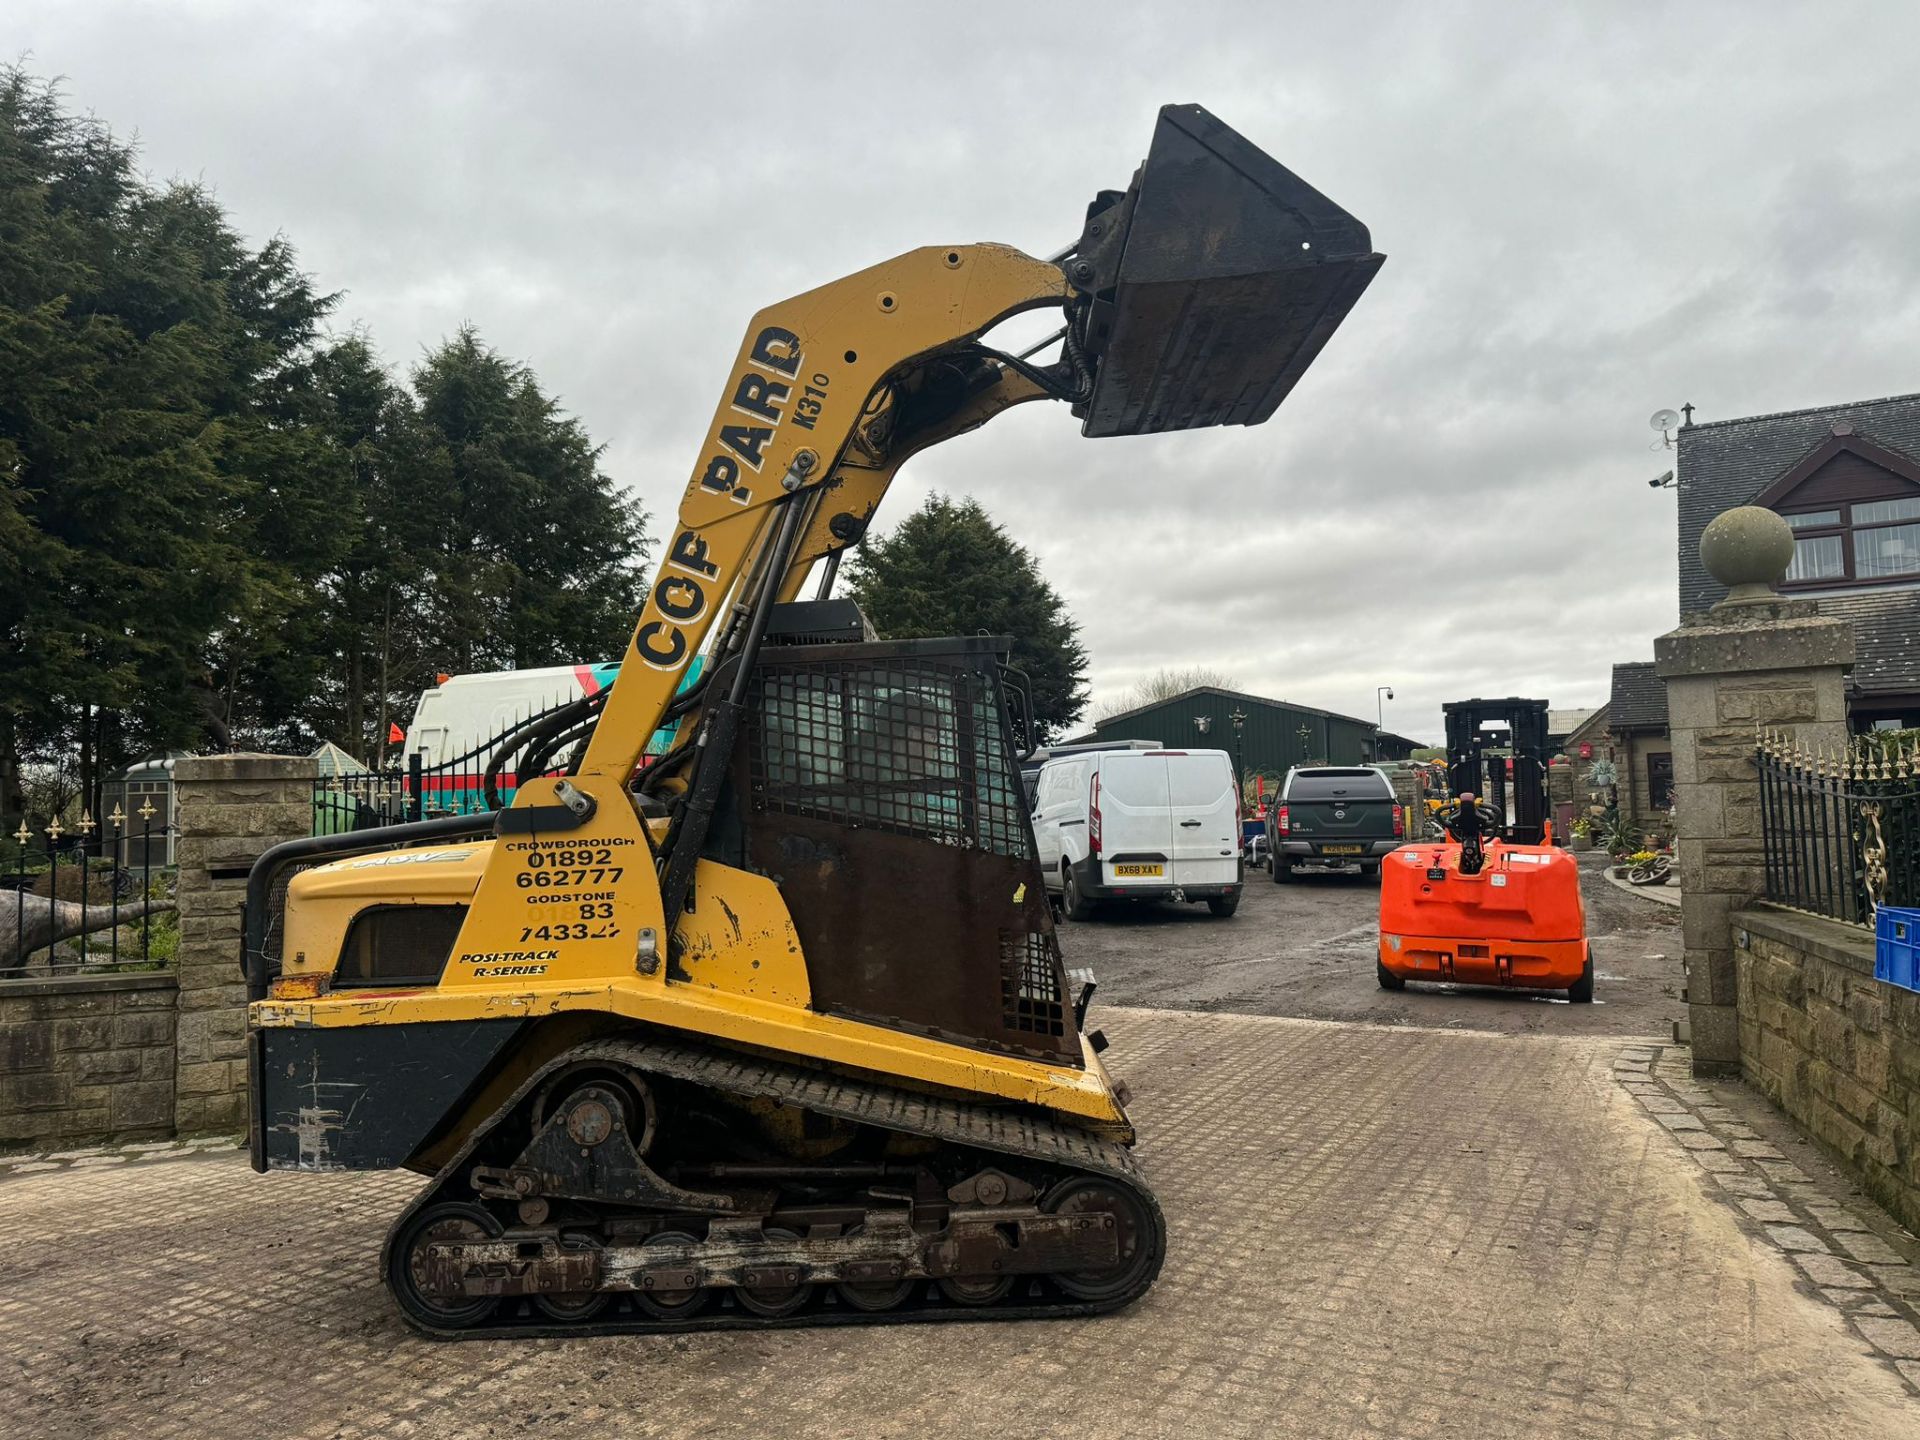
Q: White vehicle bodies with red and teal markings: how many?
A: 1